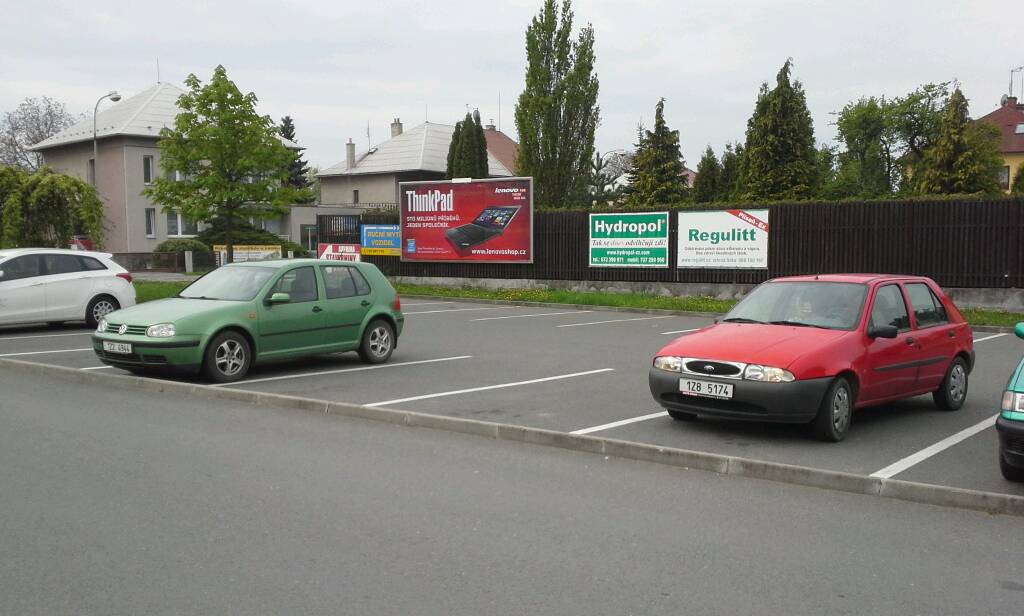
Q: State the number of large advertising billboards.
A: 3